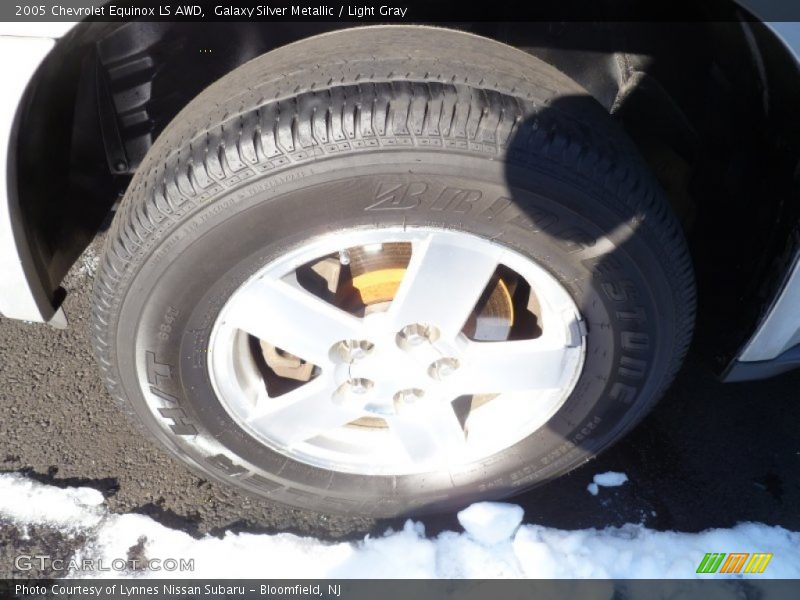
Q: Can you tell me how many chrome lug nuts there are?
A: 5